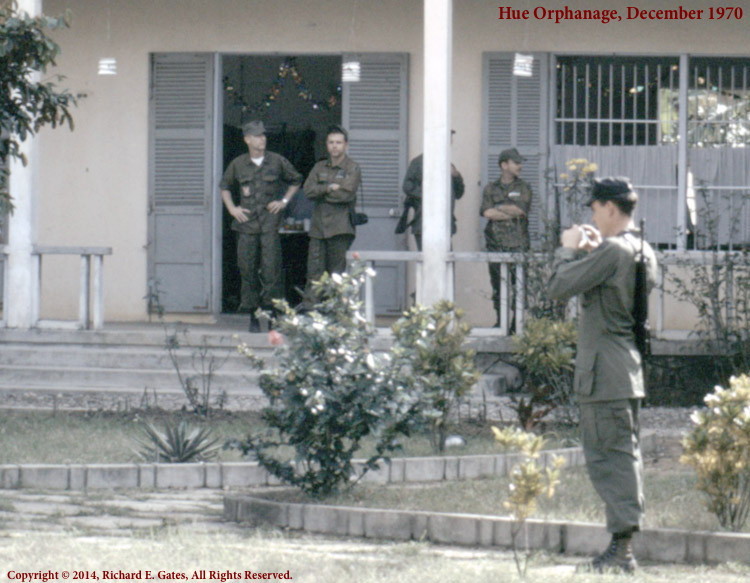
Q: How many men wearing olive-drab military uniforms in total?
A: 5